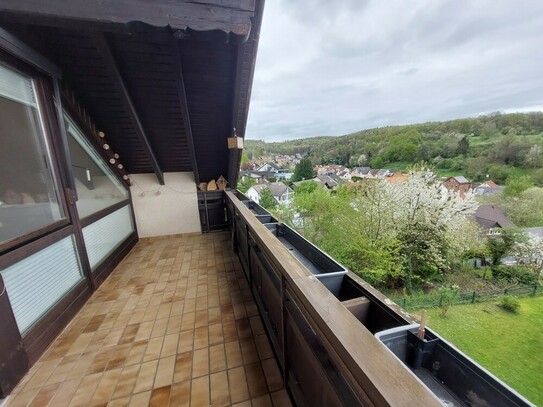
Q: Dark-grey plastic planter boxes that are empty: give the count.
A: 3